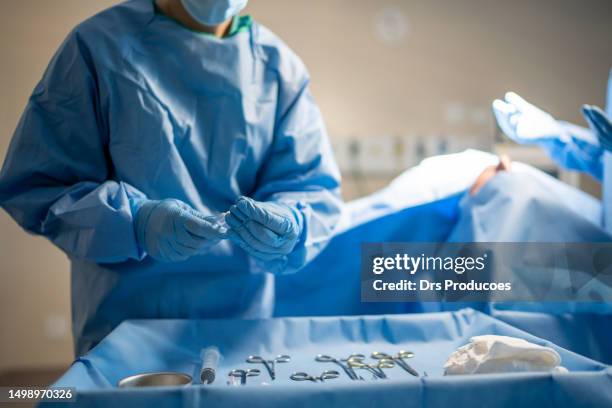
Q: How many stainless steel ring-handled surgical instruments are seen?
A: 6